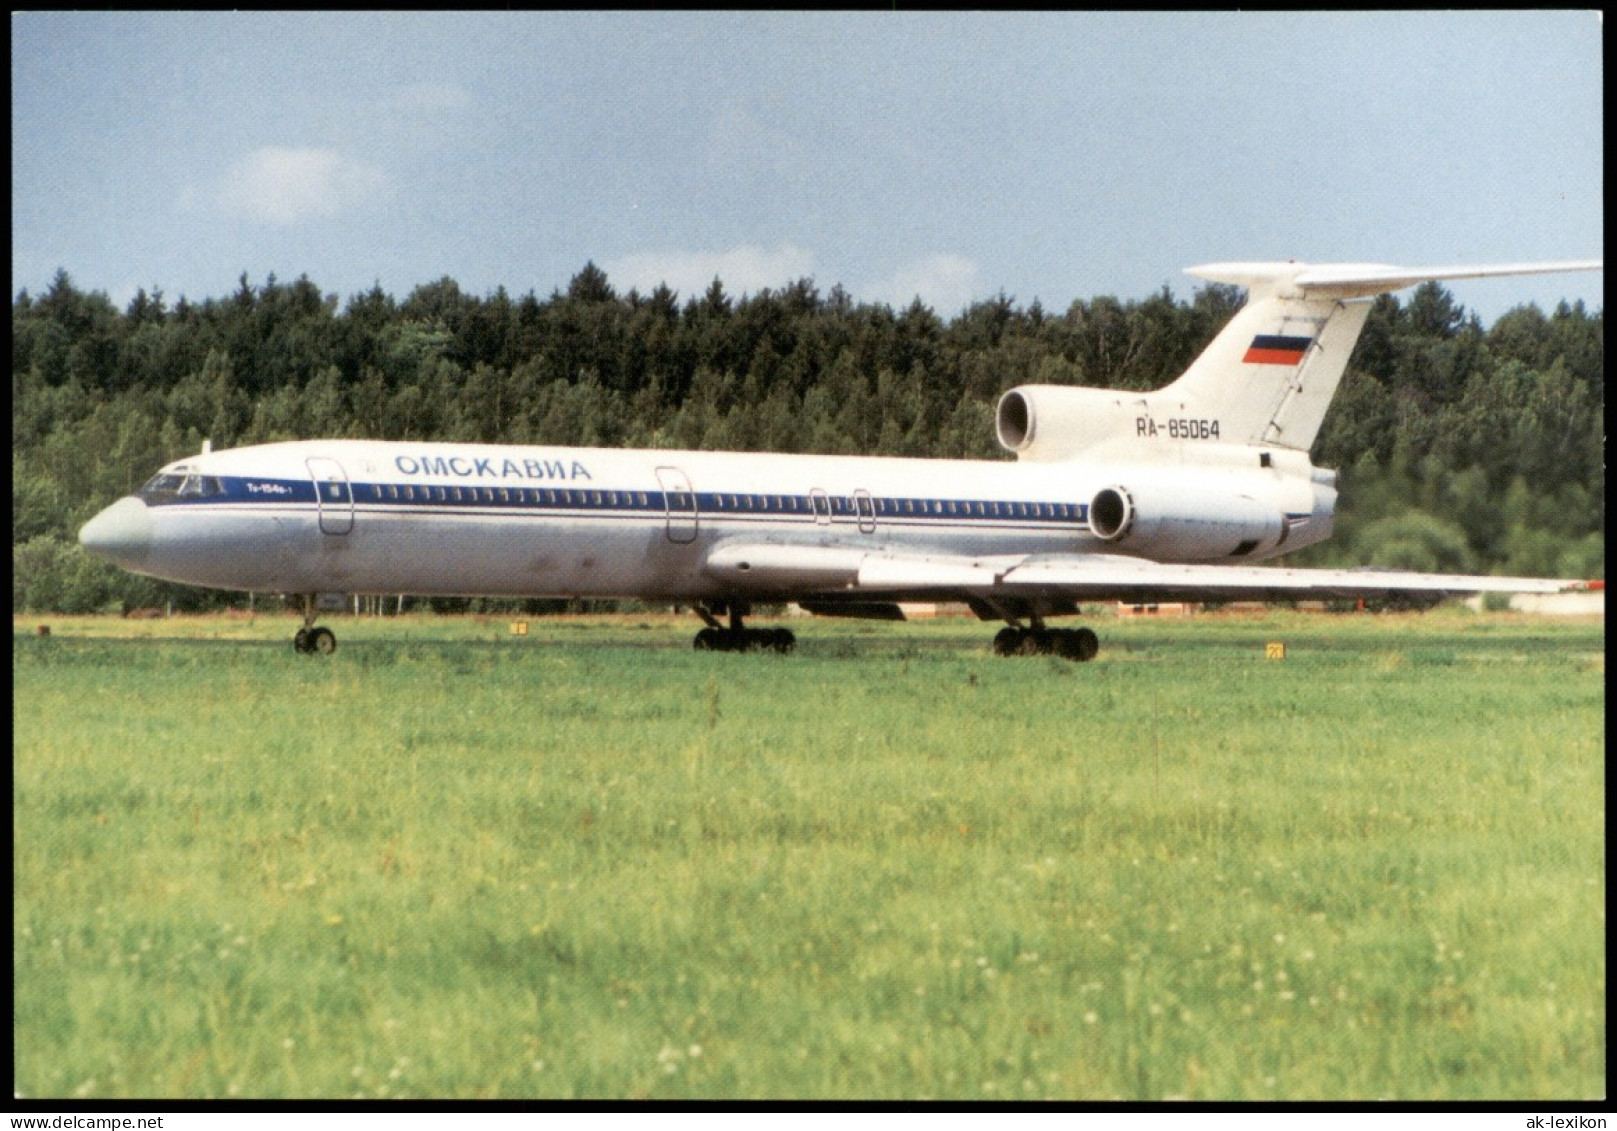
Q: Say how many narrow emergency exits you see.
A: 2